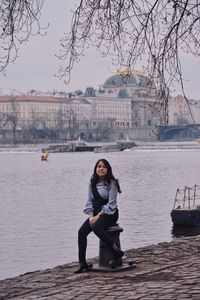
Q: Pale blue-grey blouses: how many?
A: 1